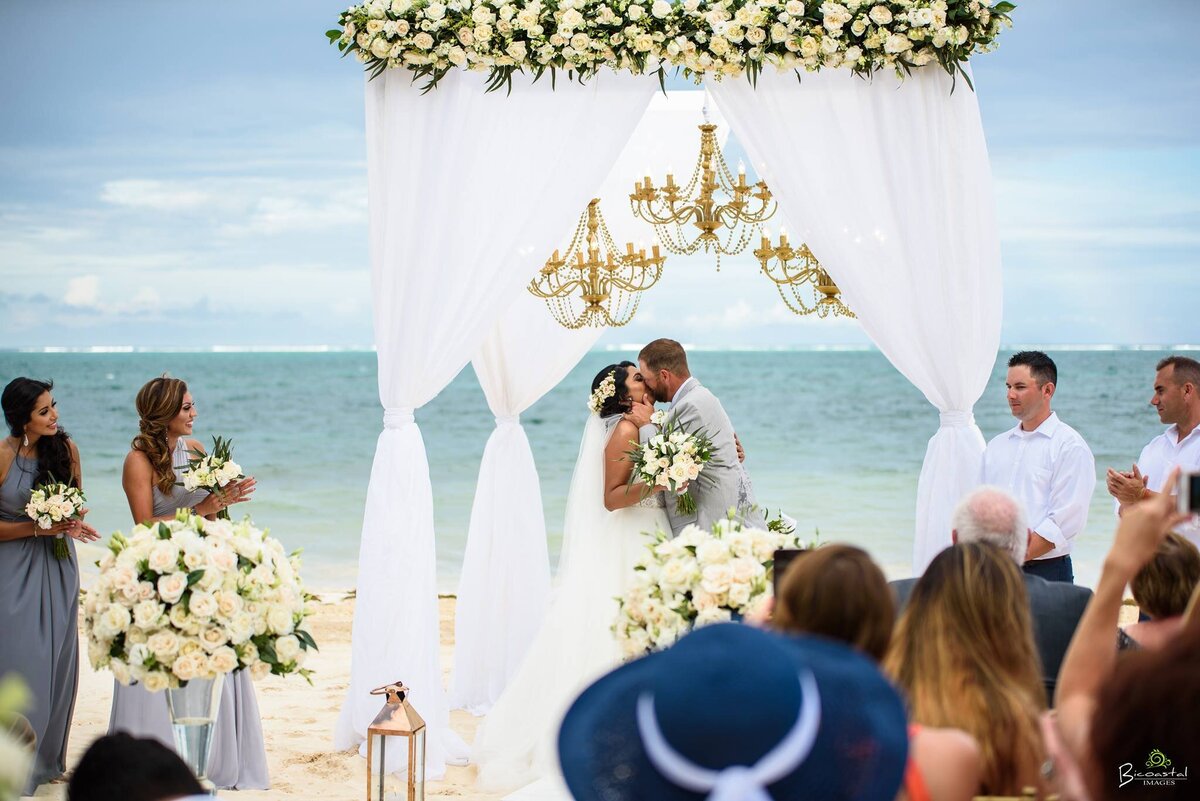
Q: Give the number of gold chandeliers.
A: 3